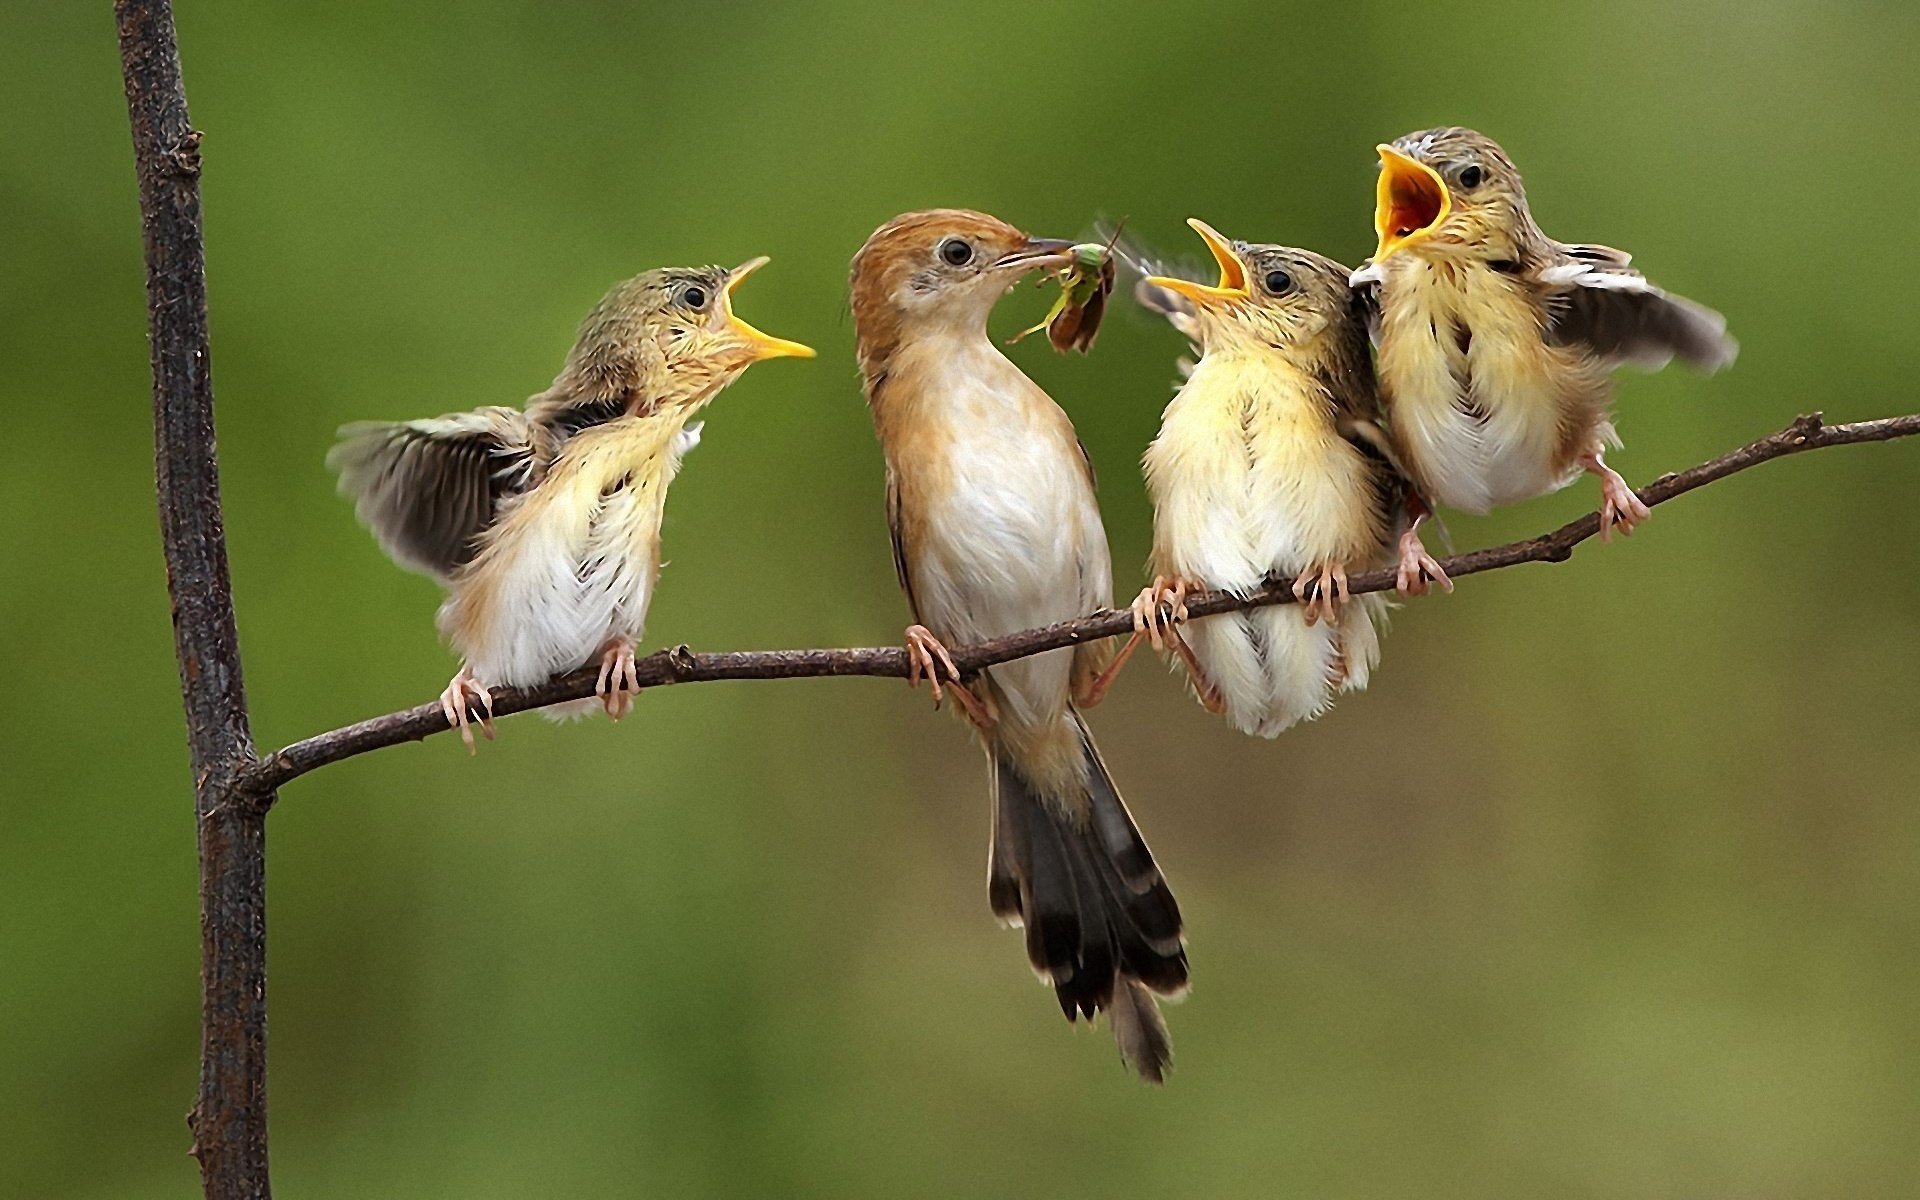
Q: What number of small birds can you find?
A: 3